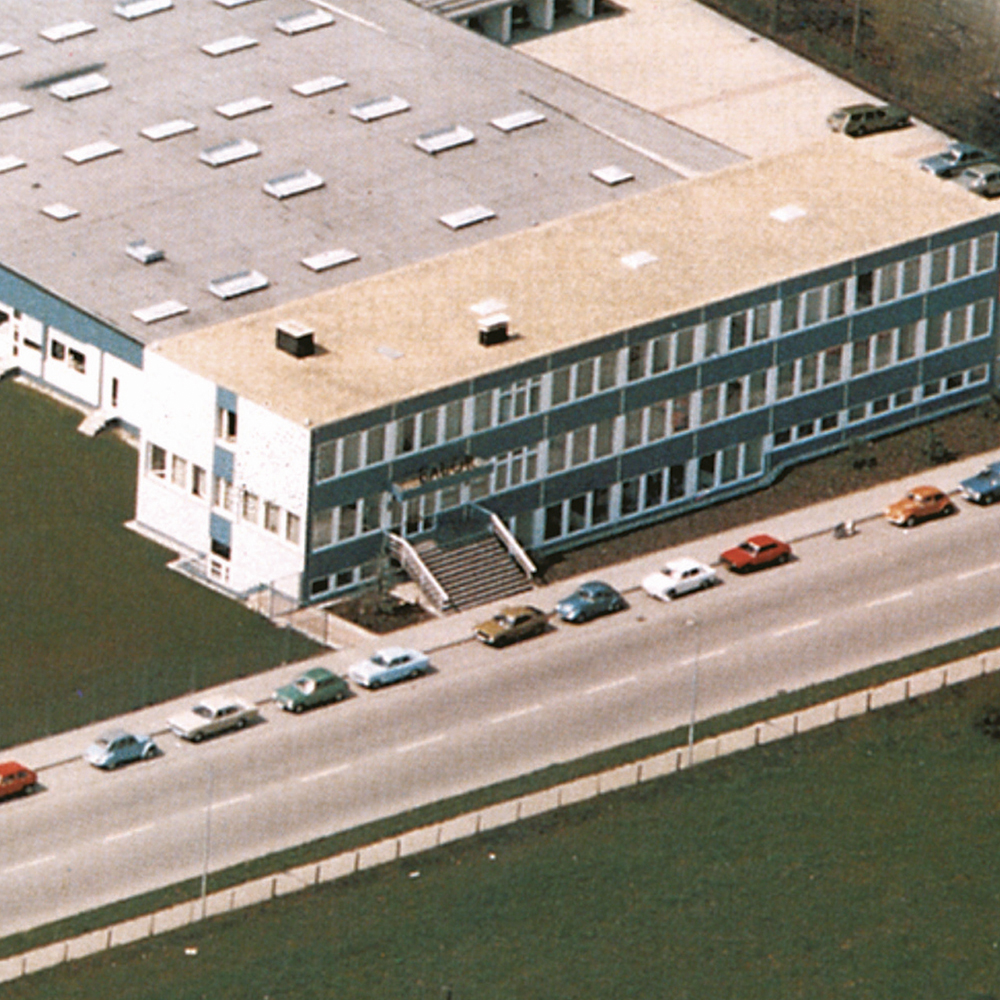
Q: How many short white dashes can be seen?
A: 11